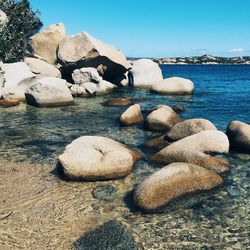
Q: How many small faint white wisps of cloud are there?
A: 2